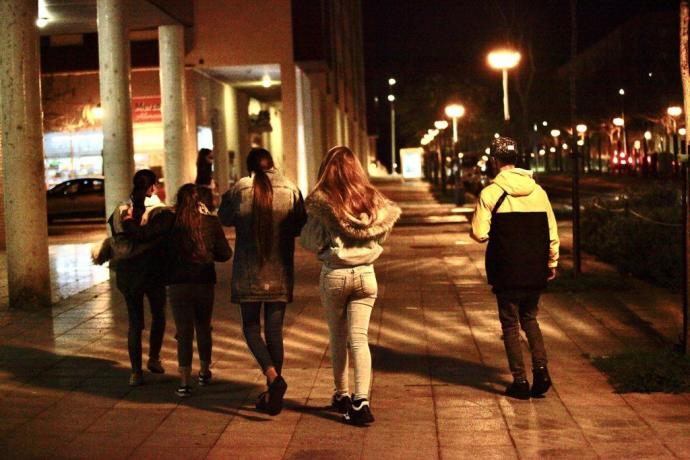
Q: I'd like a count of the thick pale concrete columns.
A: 3